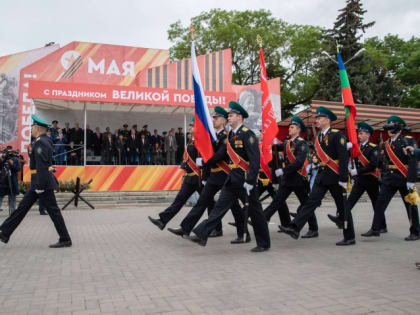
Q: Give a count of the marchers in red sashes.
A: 7